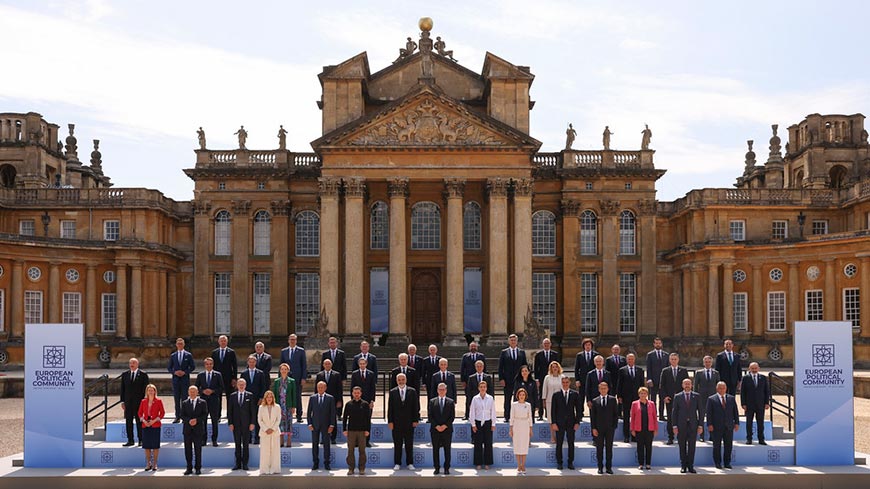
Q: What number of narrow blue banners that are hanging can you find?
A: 2